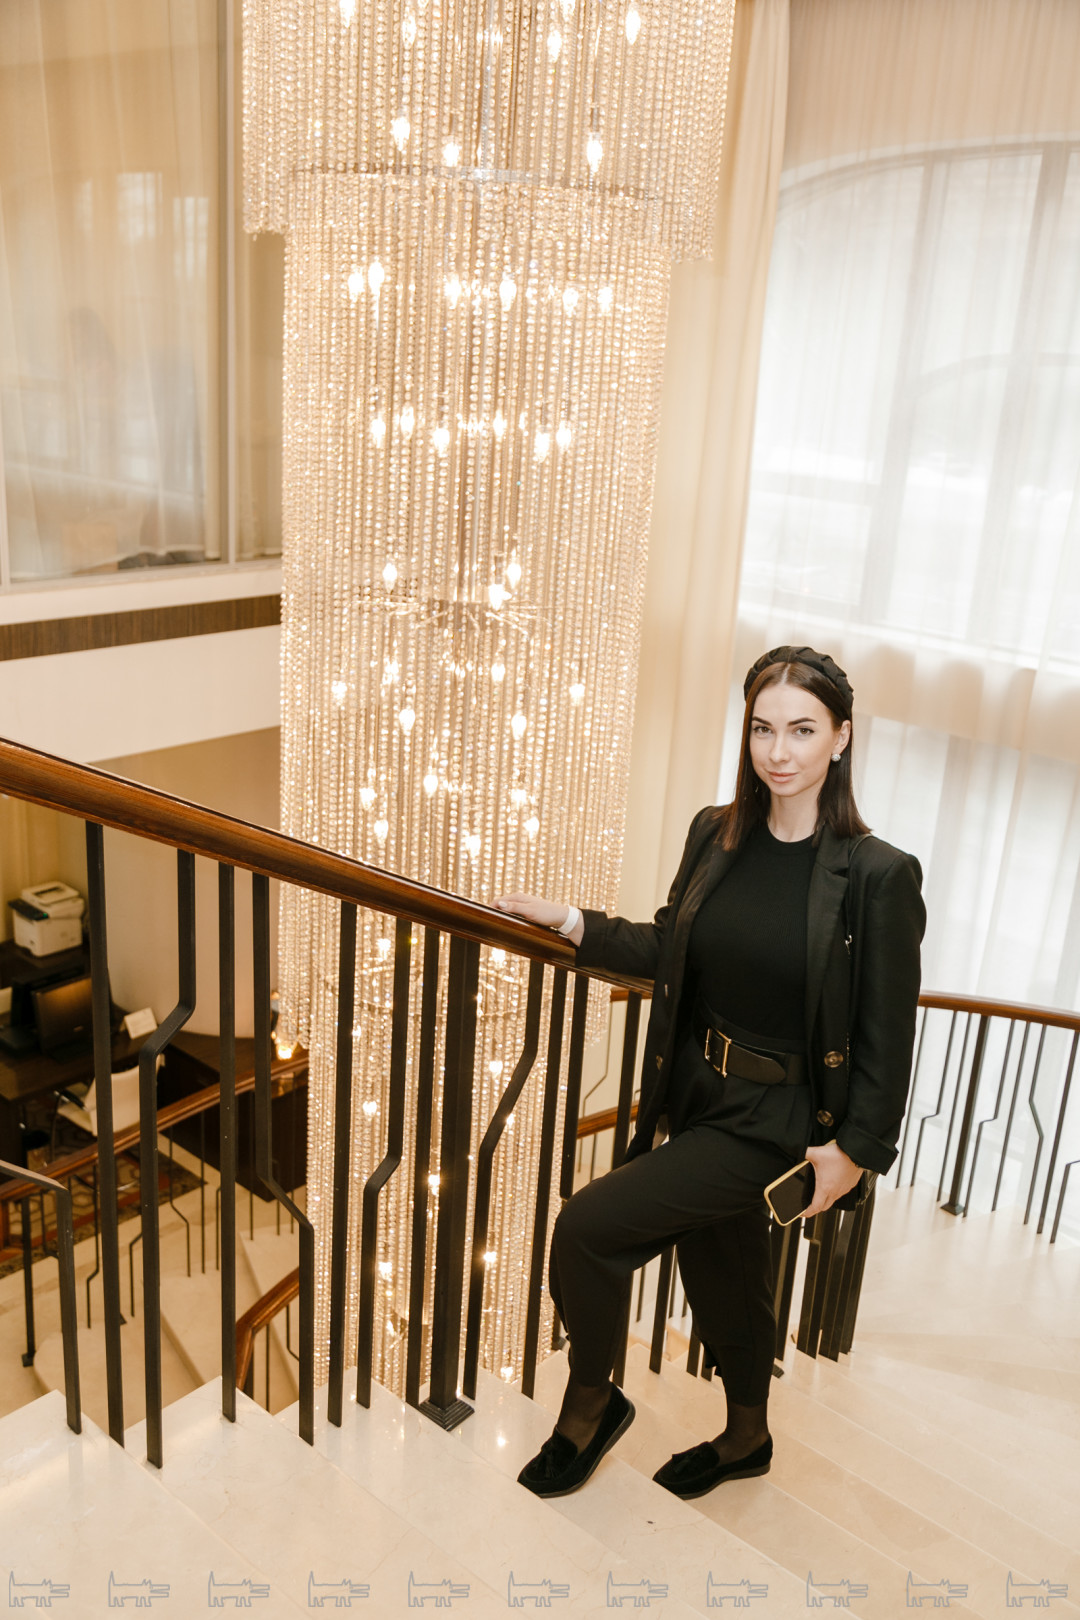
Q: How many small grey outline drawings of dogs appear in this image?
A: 11